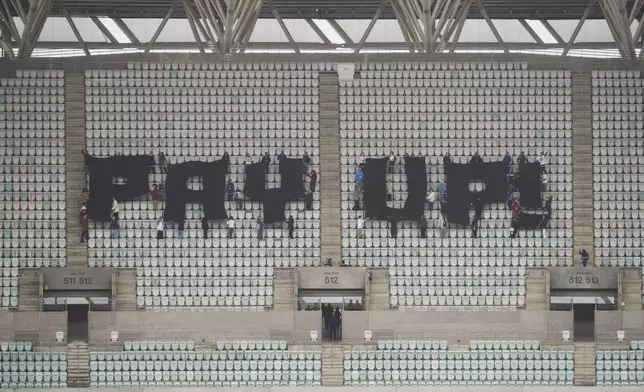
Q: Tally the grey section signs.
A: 3